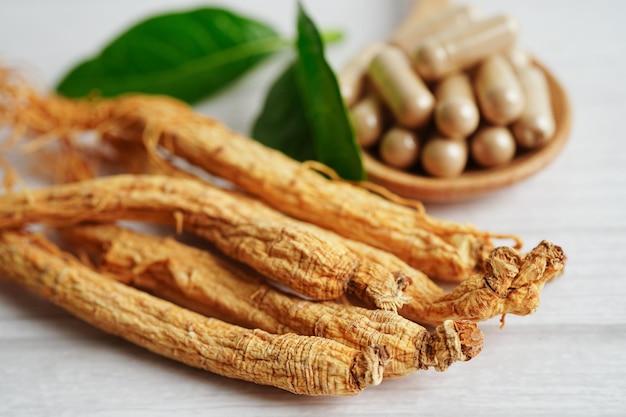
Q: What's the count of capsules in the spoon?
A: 12